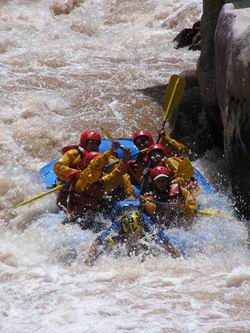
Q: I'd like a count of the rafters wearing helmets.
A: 6